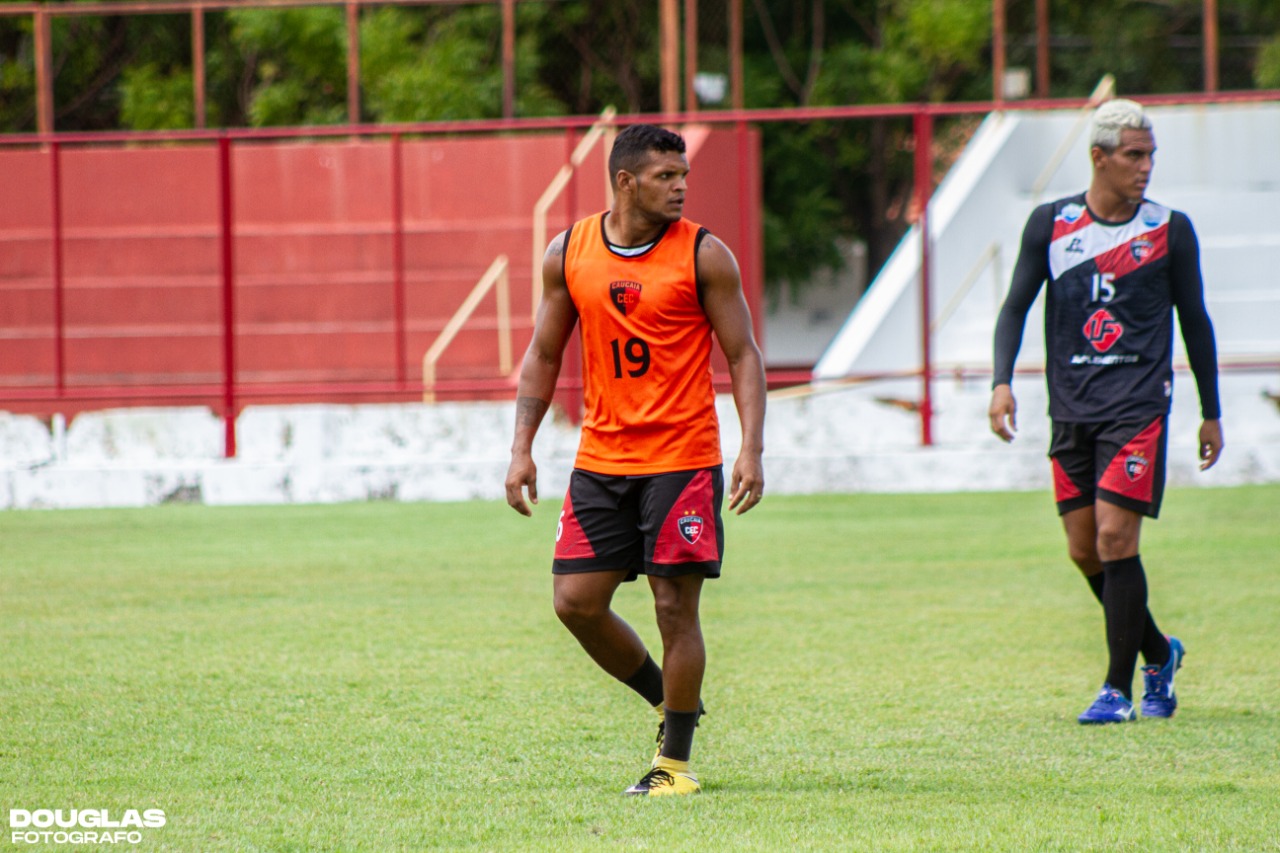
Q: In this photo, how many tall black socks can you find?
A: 2